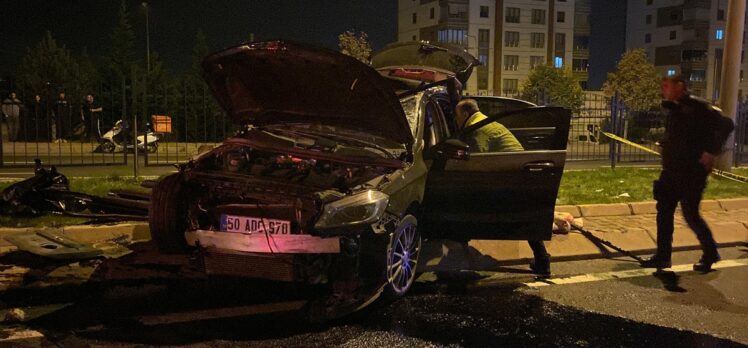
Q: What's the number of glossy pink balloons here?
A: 0